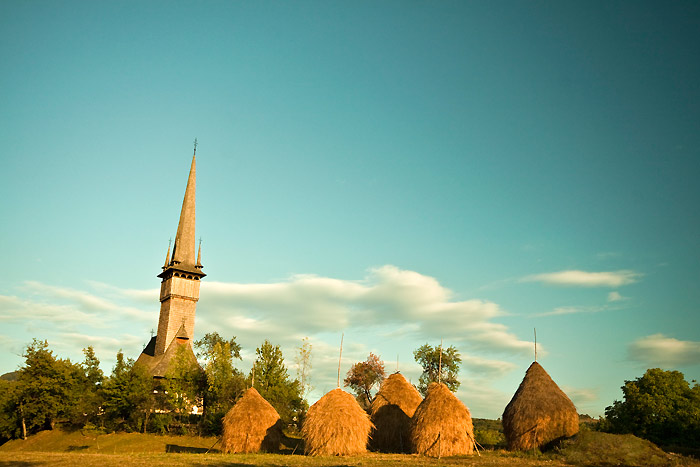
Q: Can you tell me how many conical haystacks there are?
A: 5